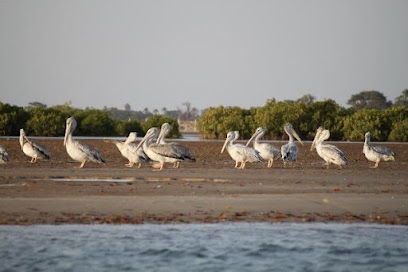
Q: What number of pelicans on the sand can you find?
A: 11